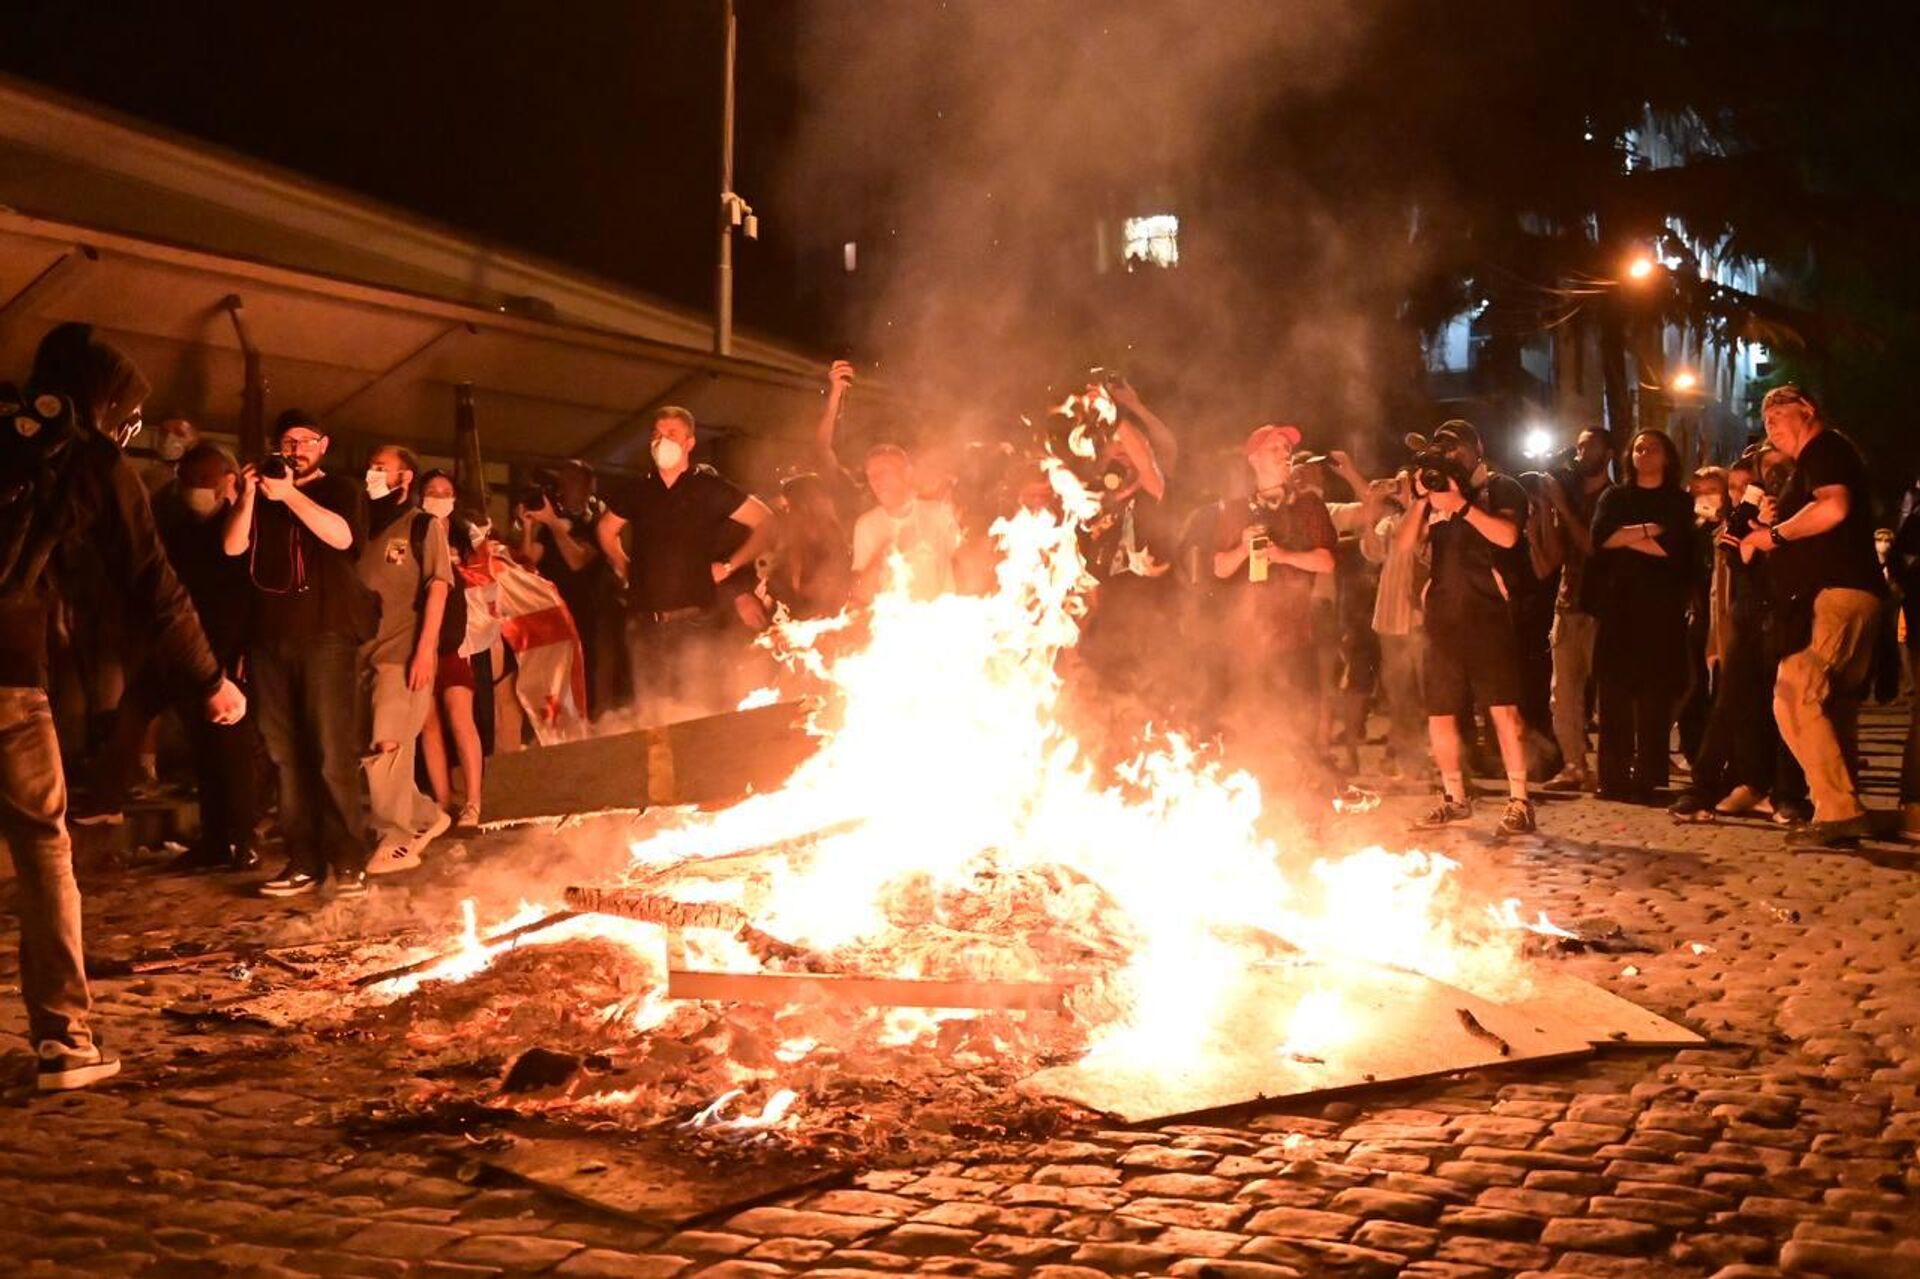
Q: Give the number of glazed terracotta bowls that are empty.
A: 0